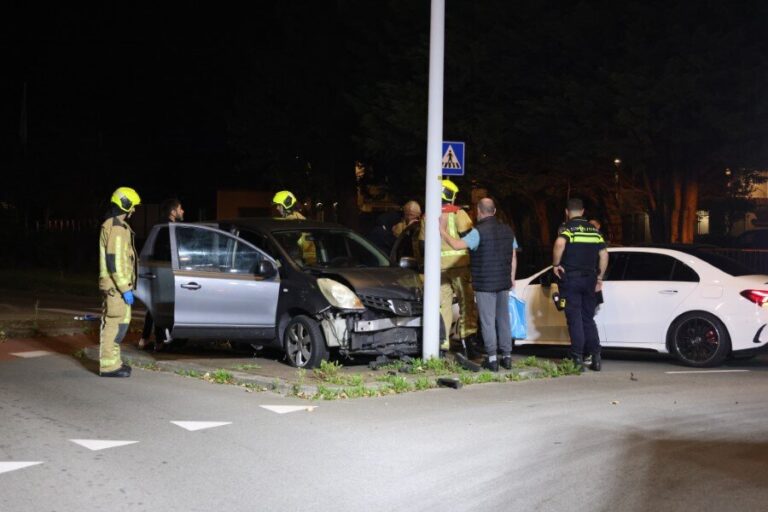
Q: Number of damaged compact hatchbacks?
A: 1